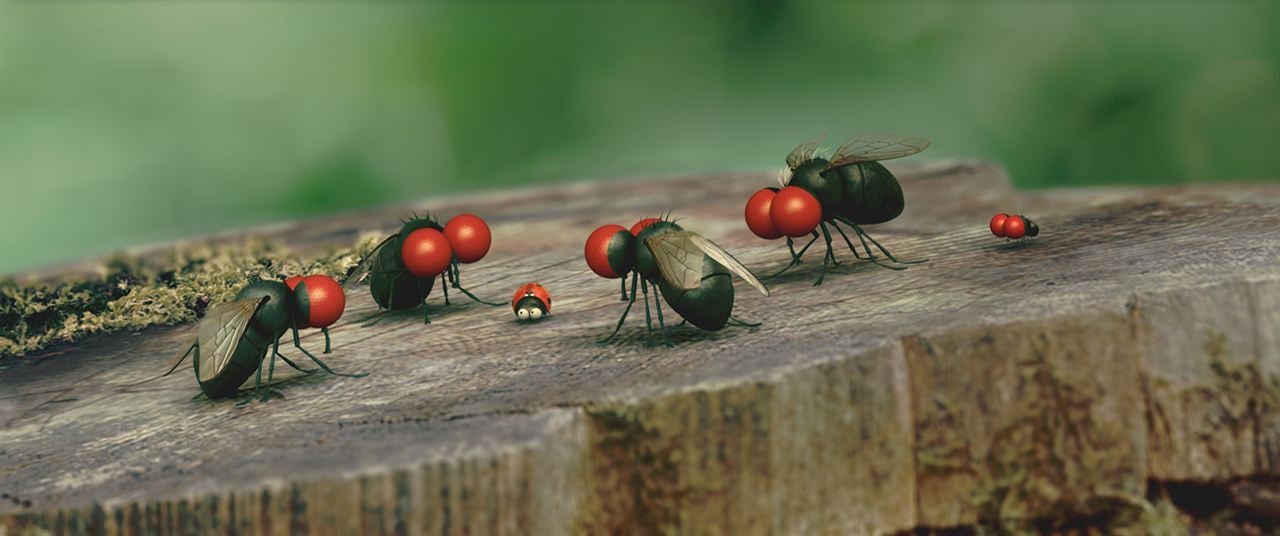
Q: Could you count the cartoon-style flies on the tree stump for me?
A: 5